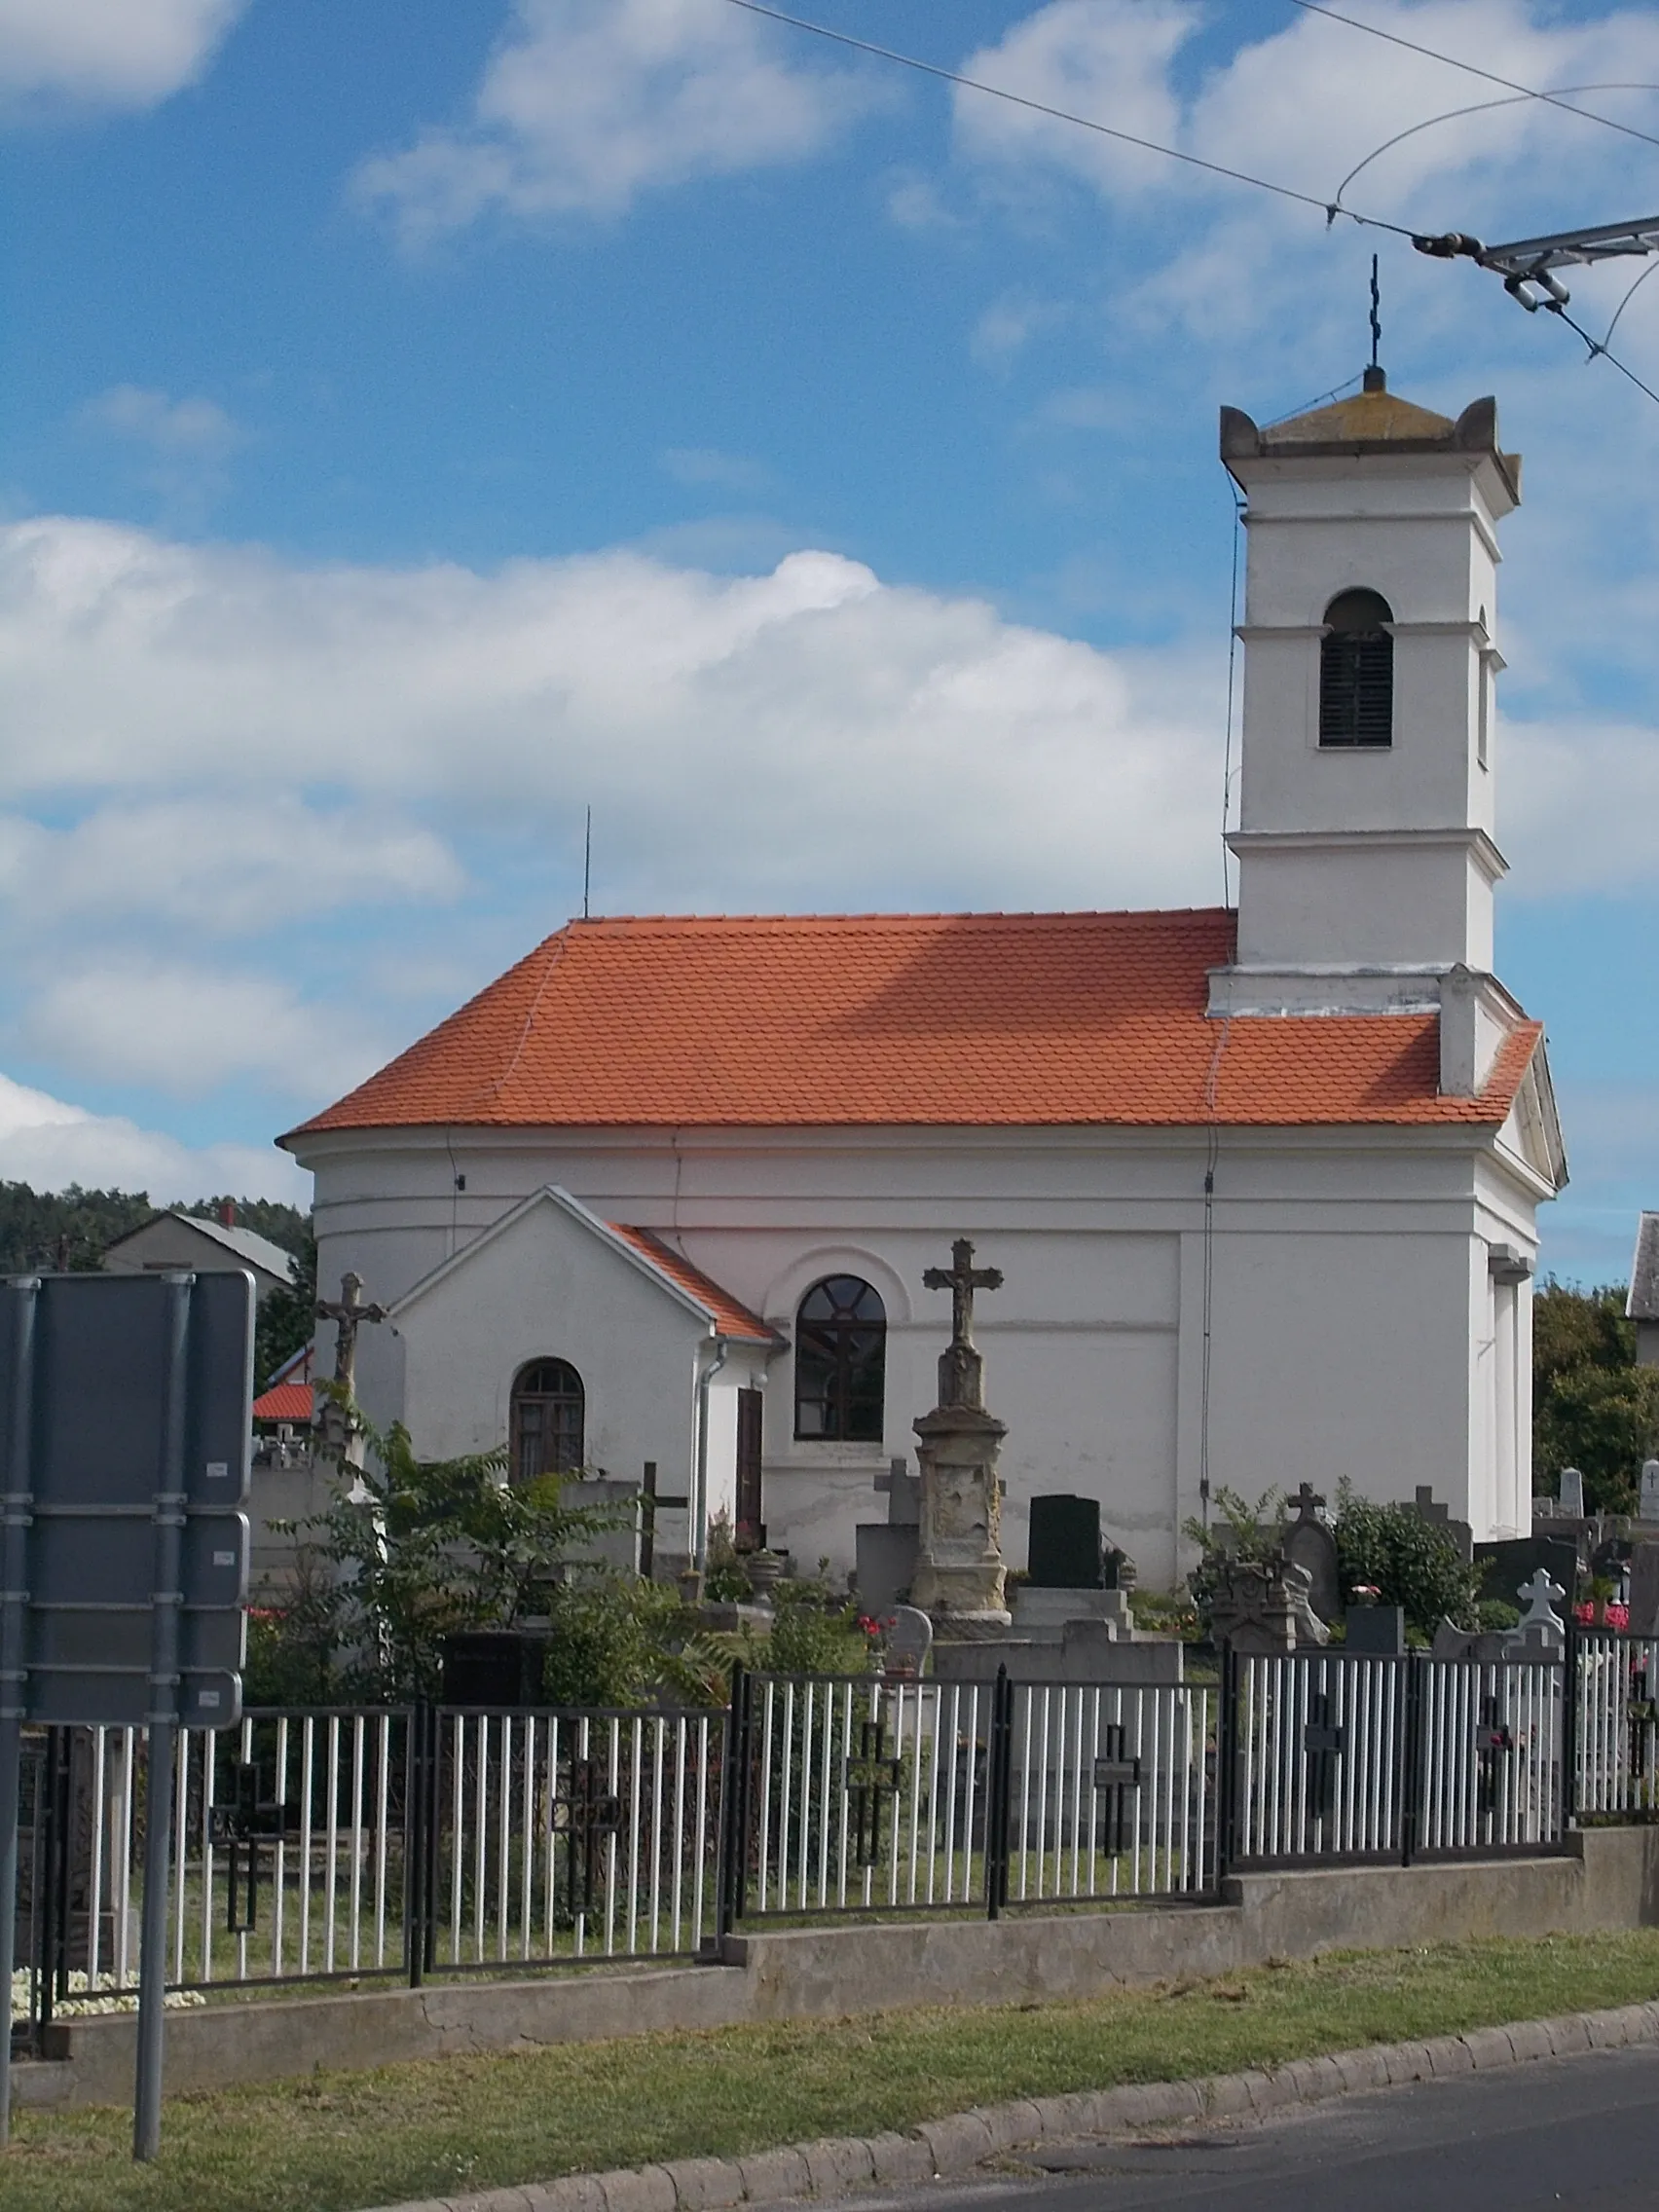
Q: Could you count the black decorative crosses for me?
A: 7